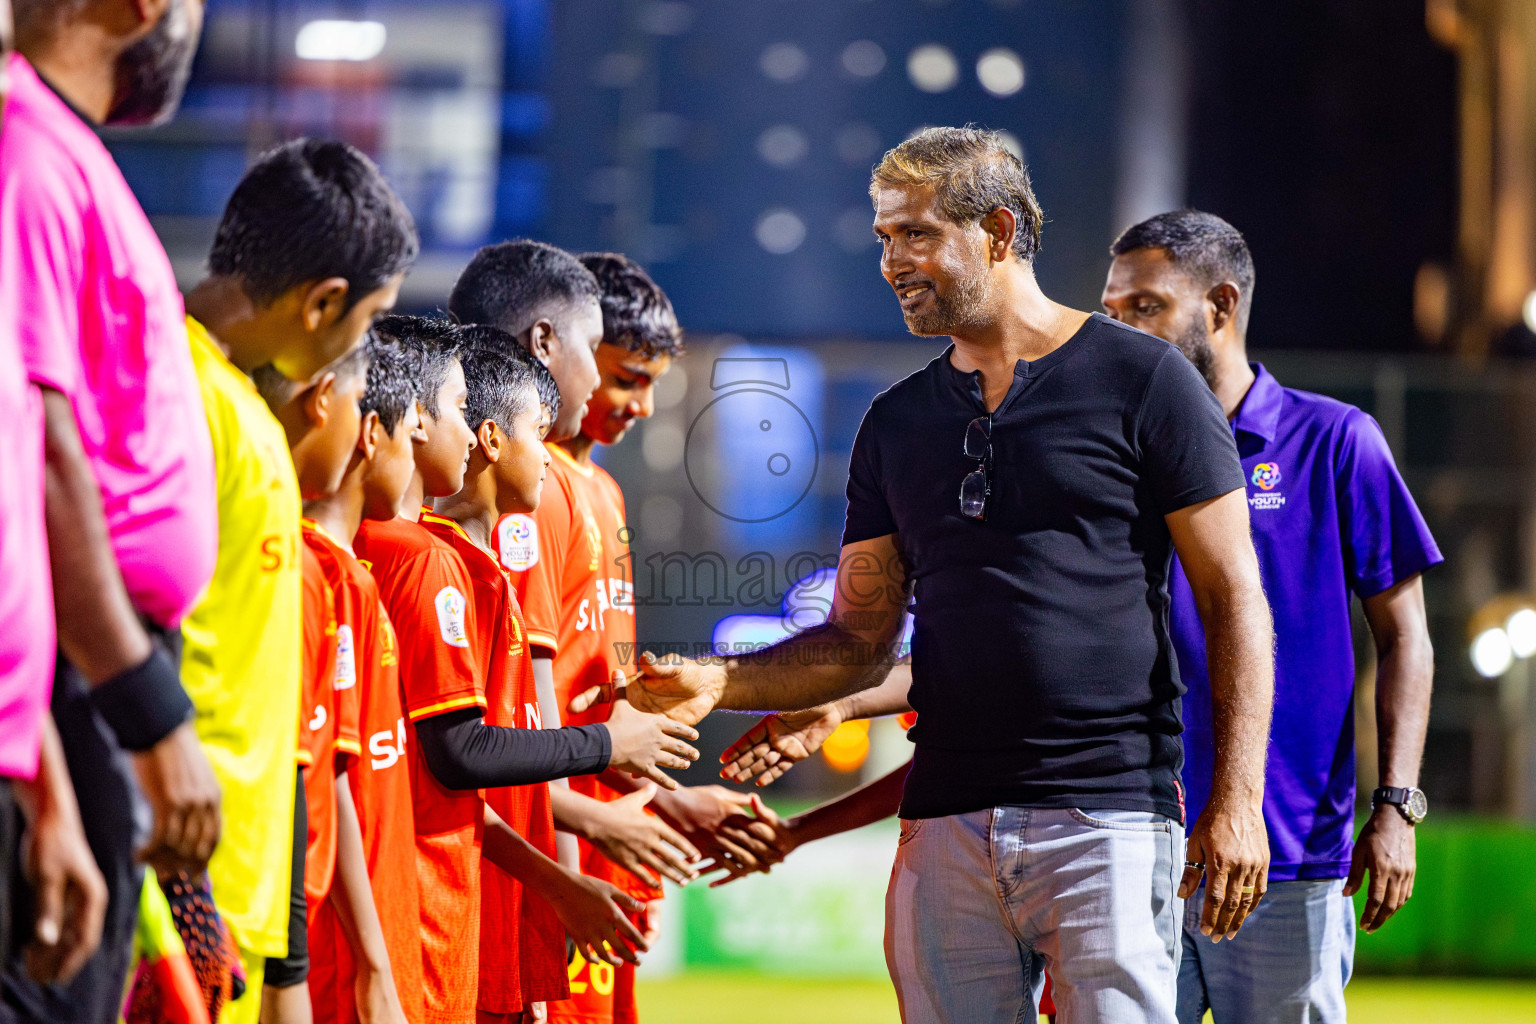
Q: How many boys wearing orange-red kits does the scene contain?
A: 7